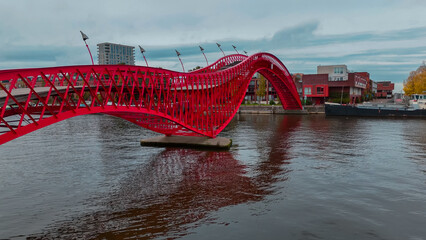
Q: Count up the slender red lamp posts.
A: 7